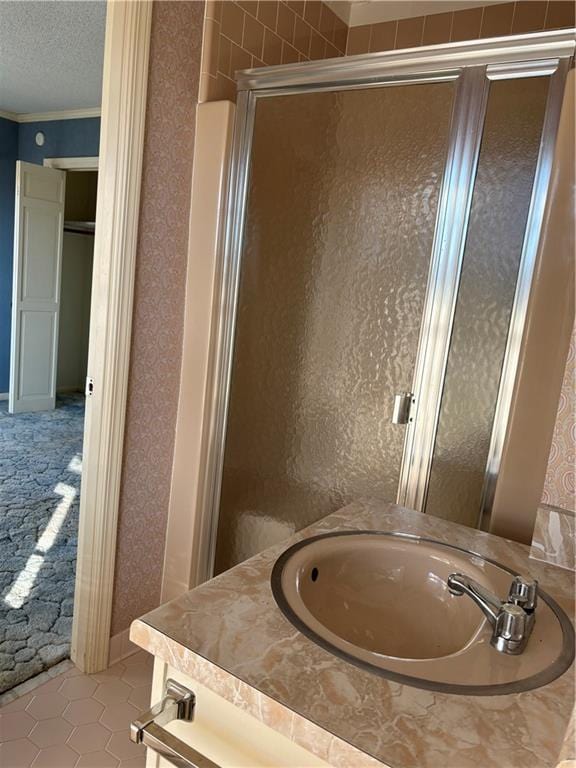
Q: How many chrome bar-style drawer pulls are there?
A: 1